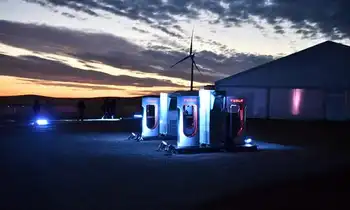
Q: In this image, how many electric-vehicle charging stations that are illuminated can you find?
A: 3